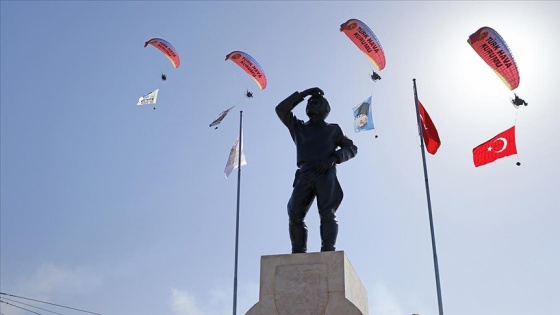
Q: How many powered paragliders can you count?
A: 4